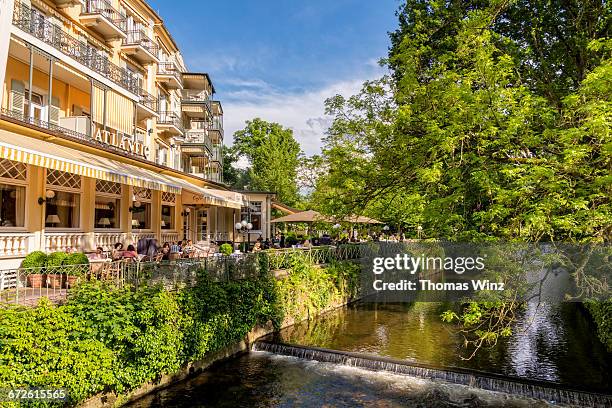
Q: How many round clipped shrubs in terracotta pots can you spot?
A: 3